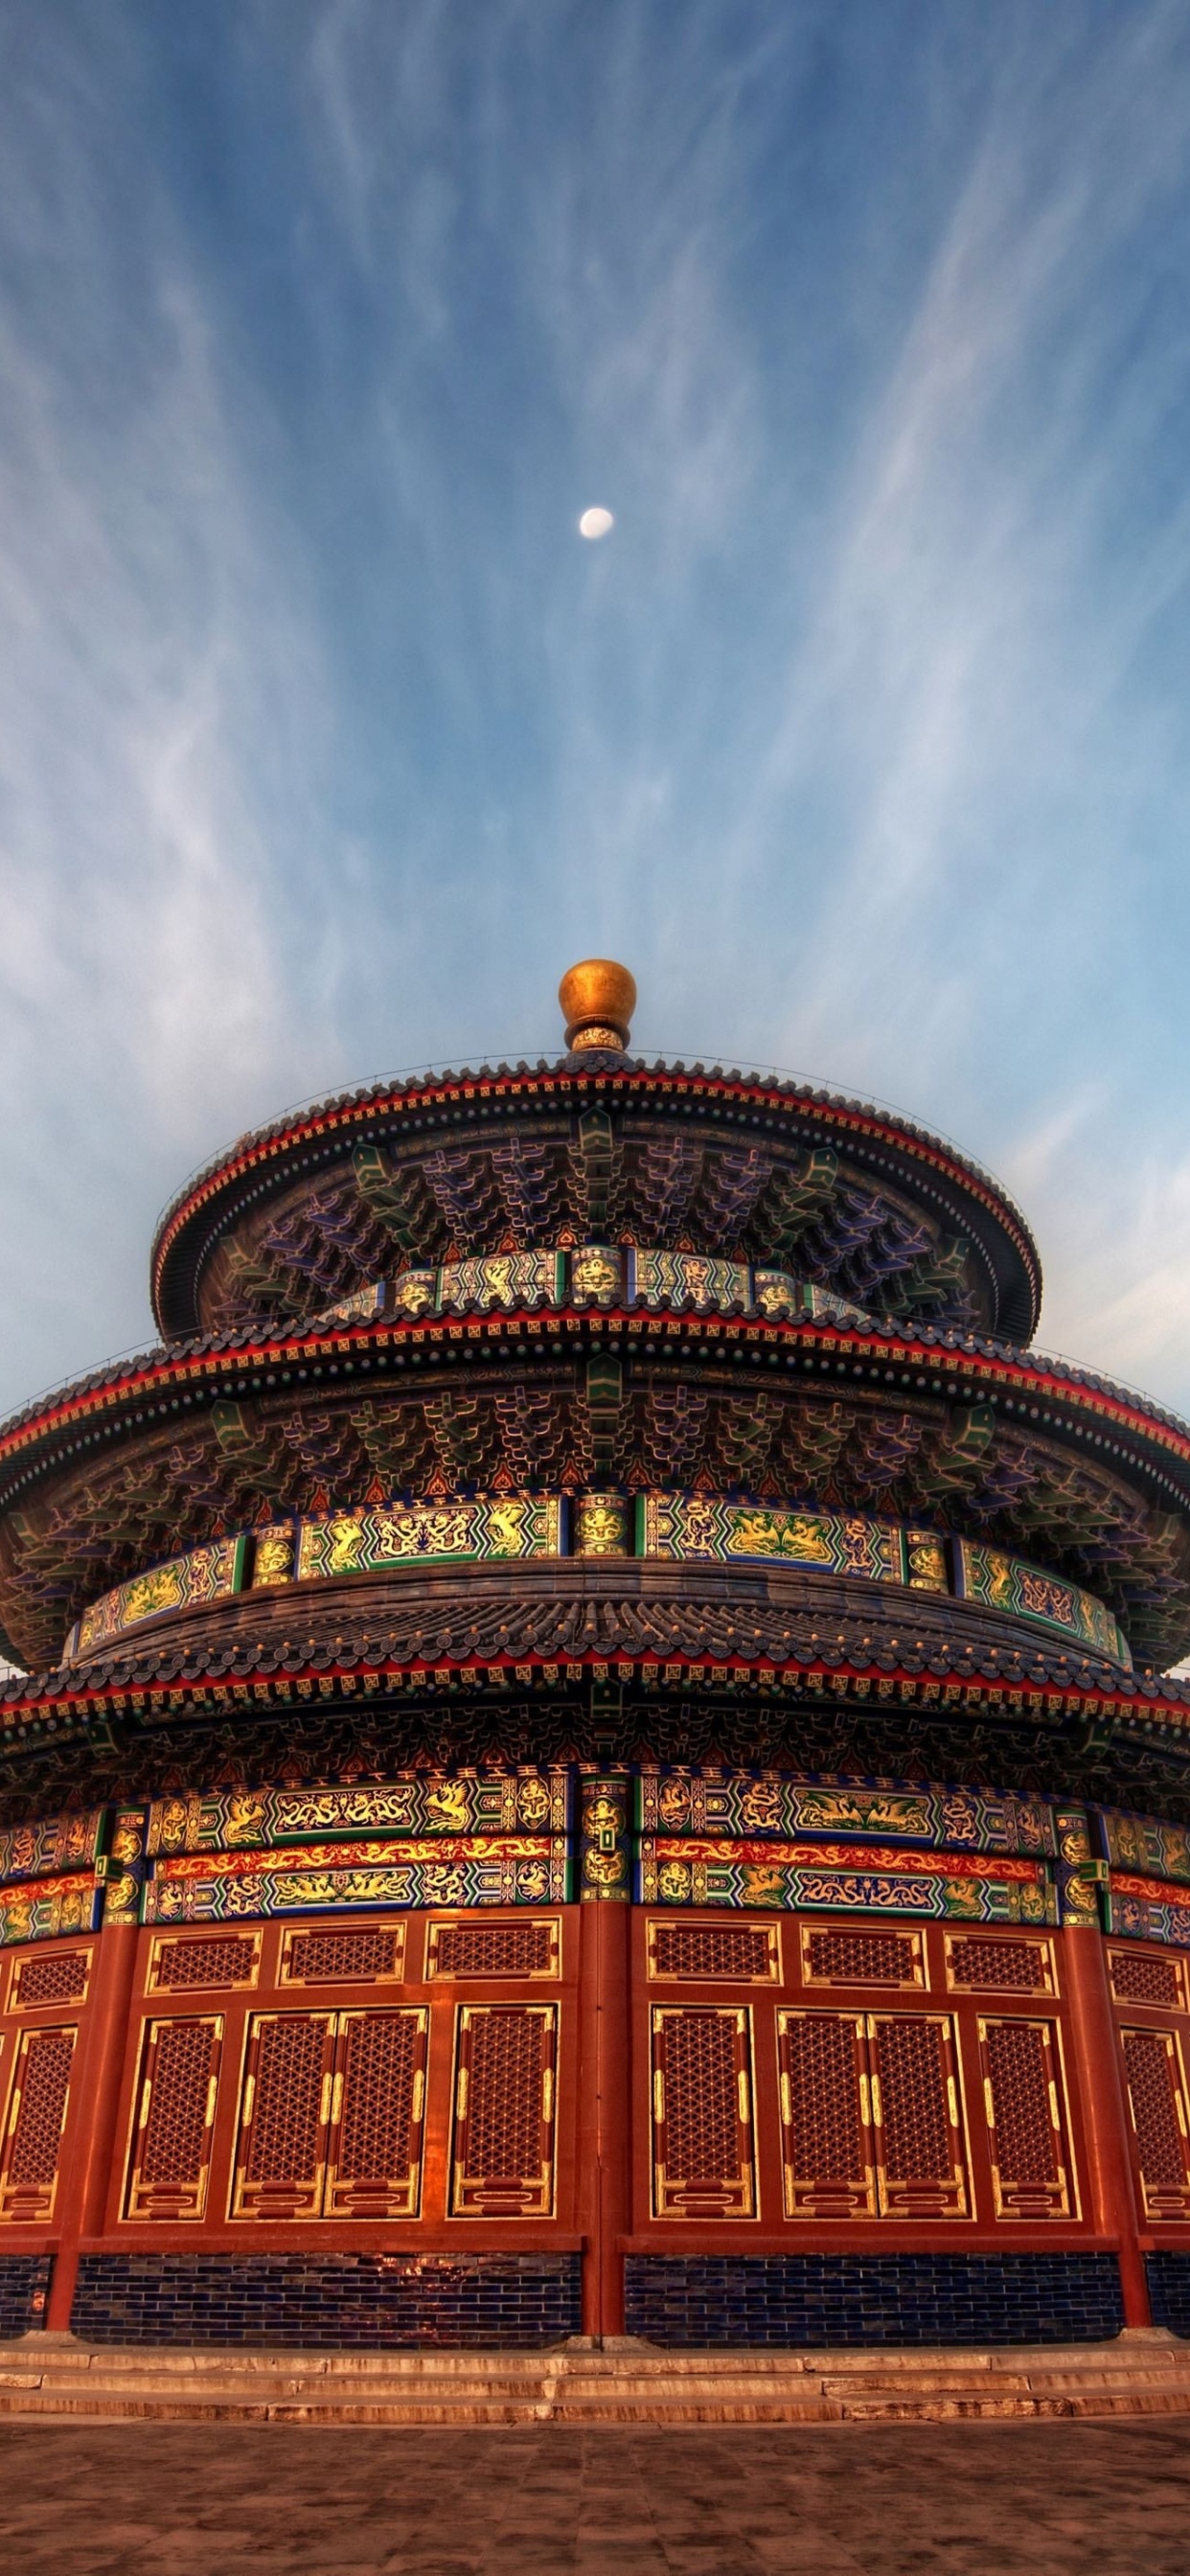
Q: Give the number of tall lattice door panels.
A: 10